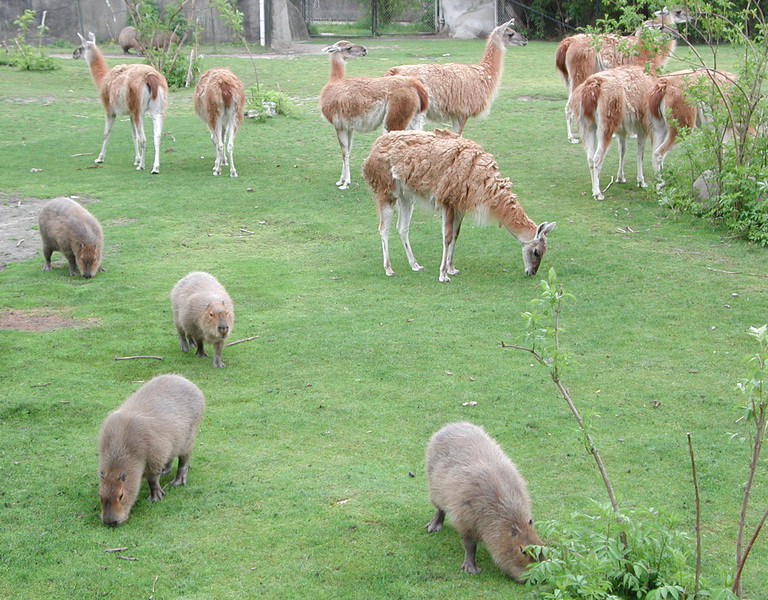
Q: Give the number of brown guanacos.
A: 8